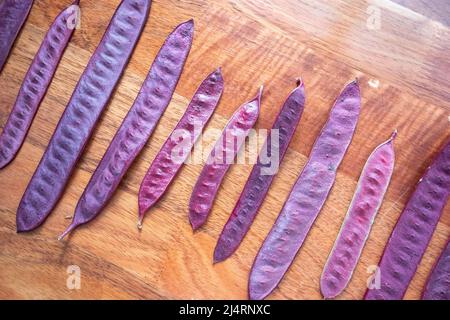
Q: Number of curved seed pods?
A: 11